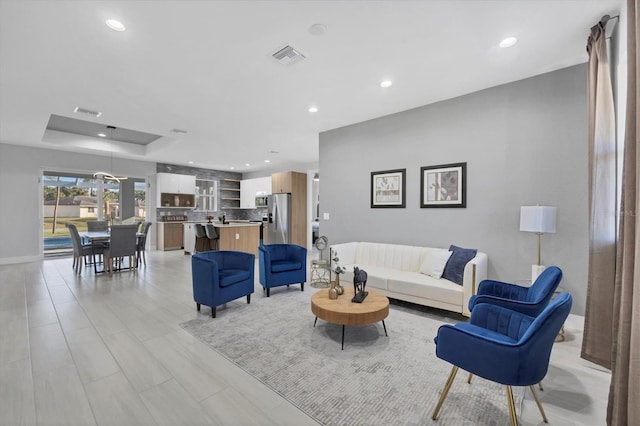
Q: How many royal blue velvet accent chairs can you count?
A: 4